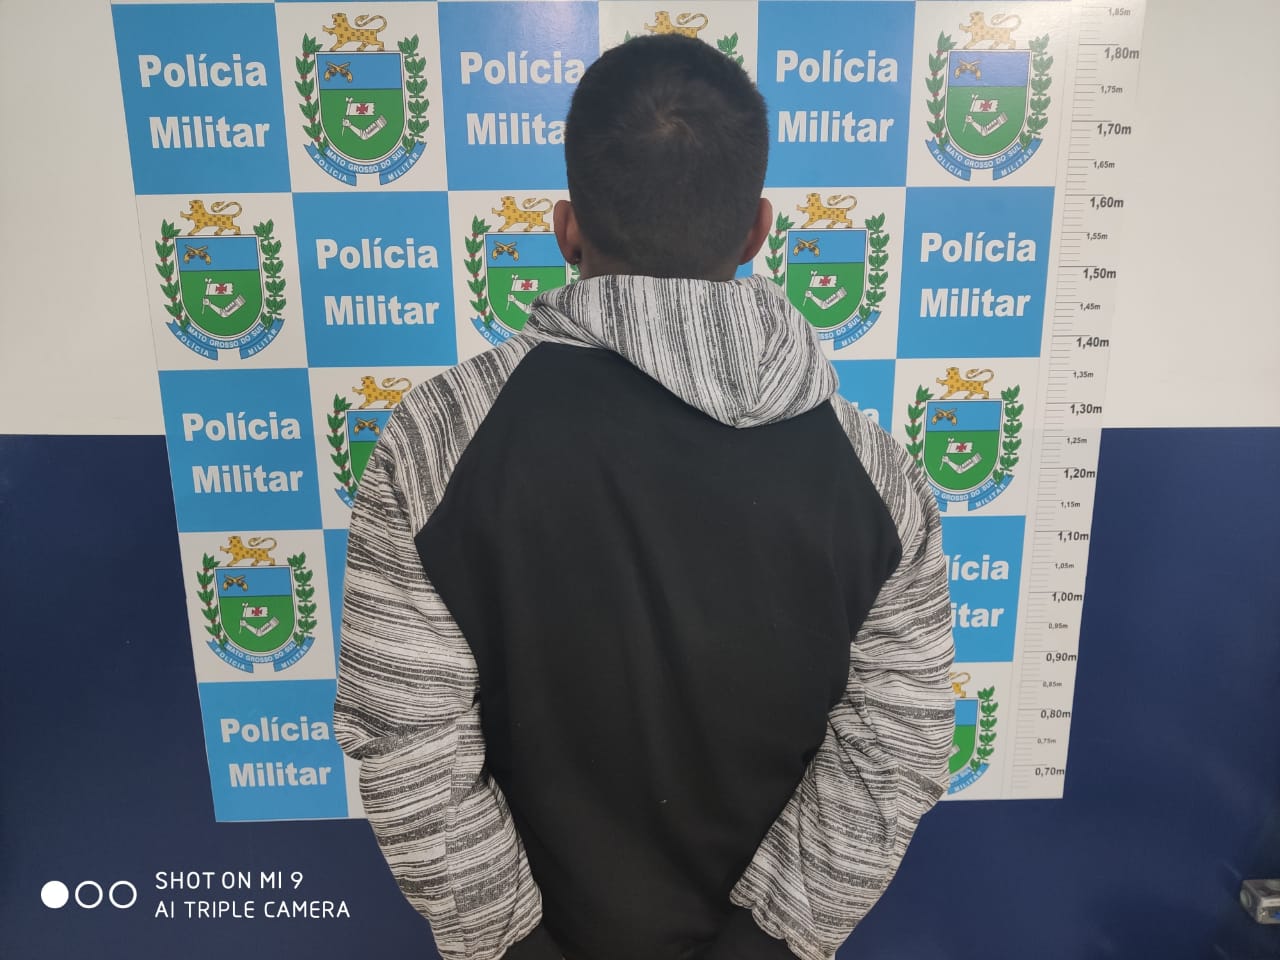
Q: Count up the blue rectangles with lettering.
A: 9